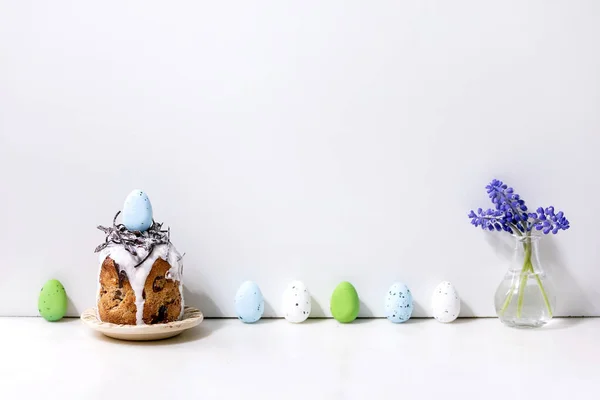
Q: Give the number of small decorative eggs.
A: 7